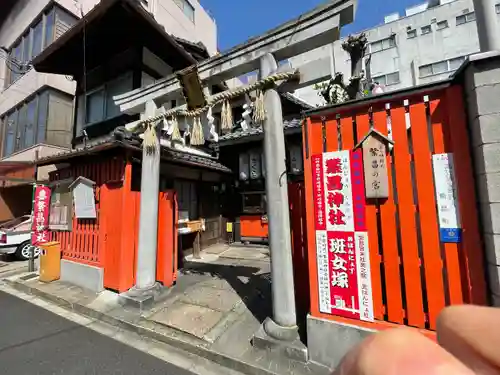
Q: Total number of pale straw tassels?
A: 5